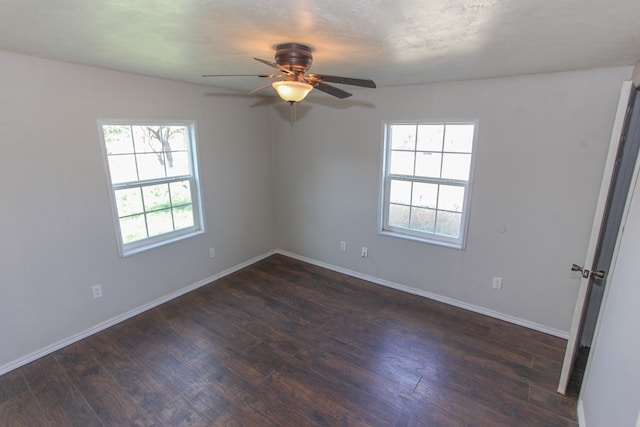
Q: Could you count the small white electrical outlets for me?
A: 5